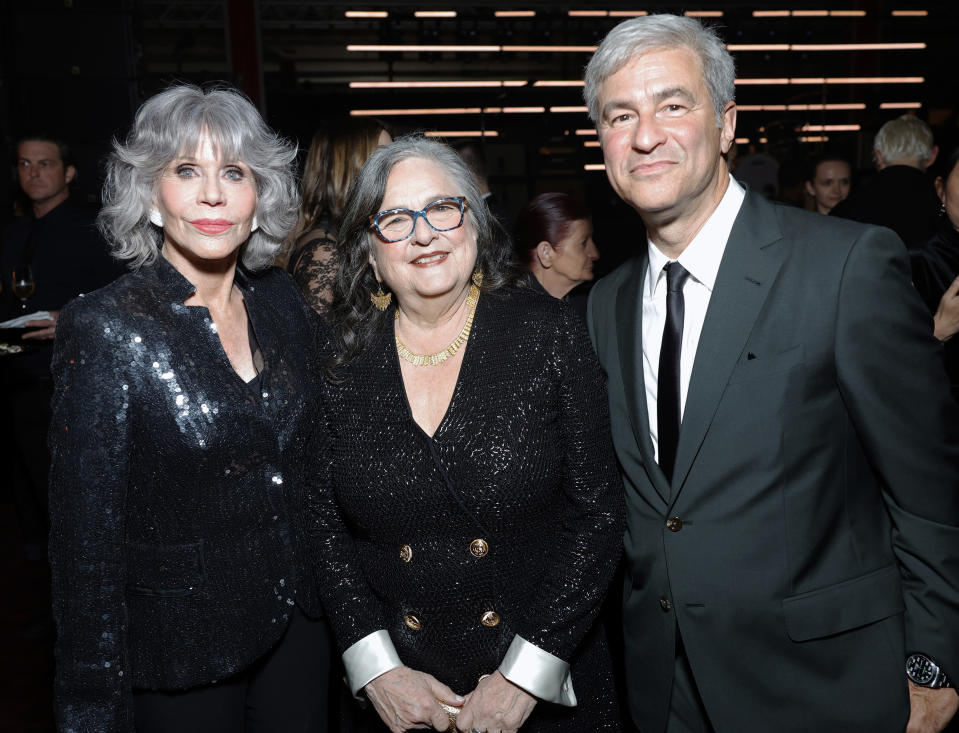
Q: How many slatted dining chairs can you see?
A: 0